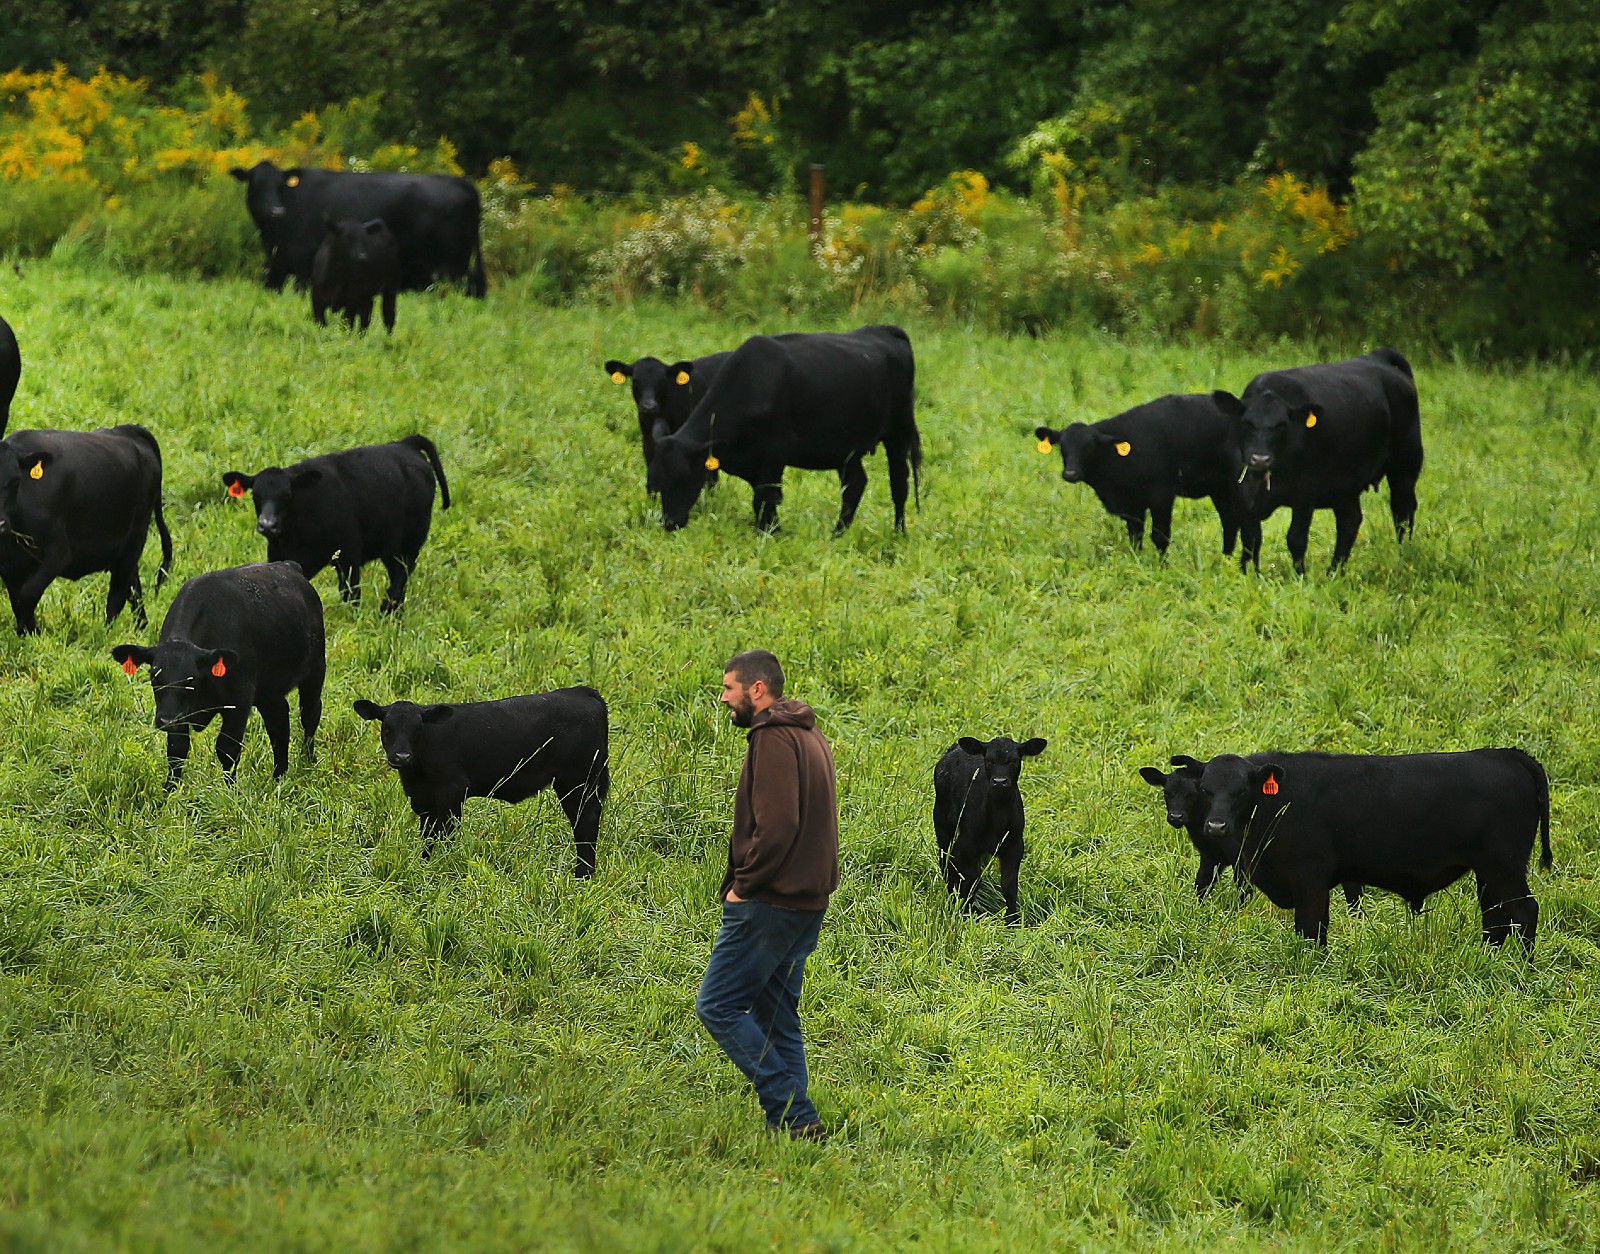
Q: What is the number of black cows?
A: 14